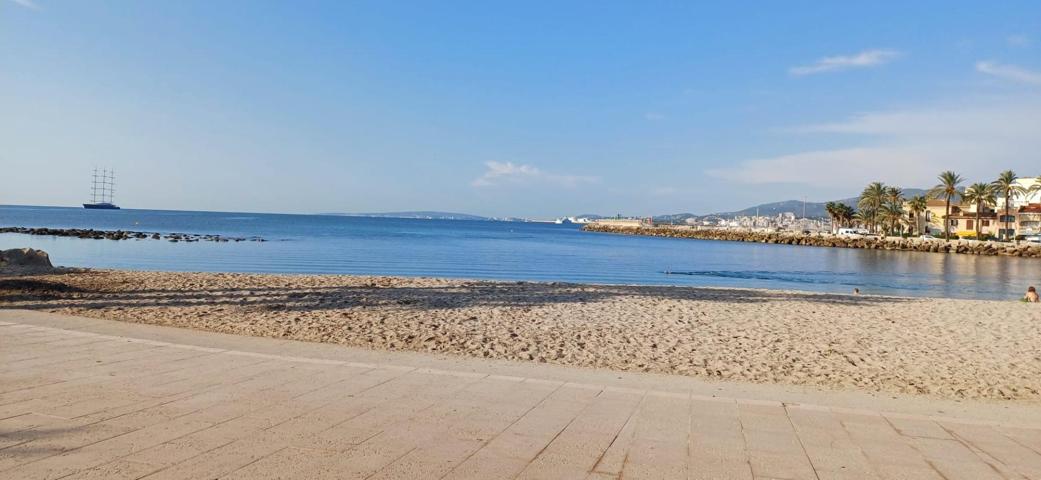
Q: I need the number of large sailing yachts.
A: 1